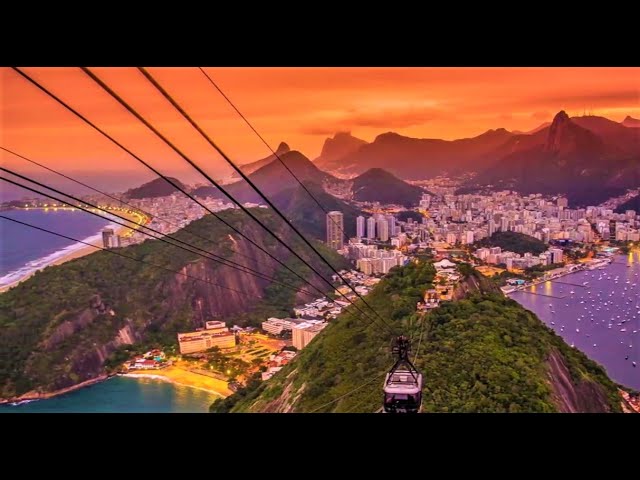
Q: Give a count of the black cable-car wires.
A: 8